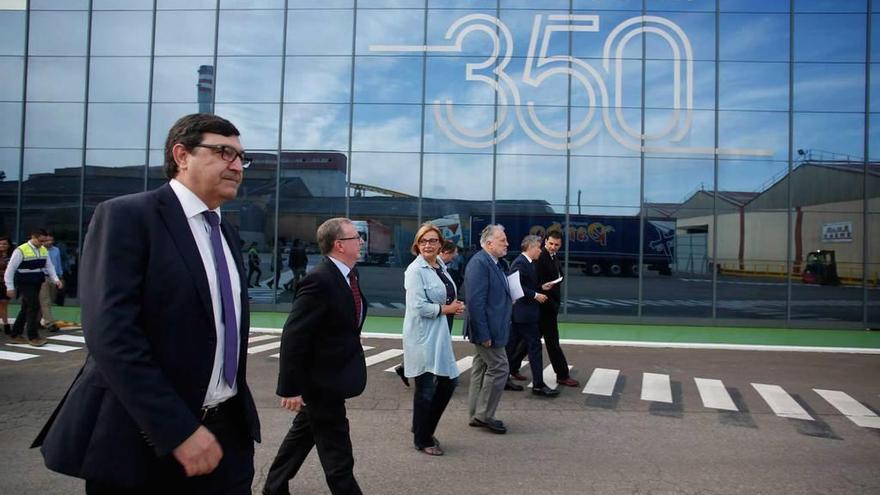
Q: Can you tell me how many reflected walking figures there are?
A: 3